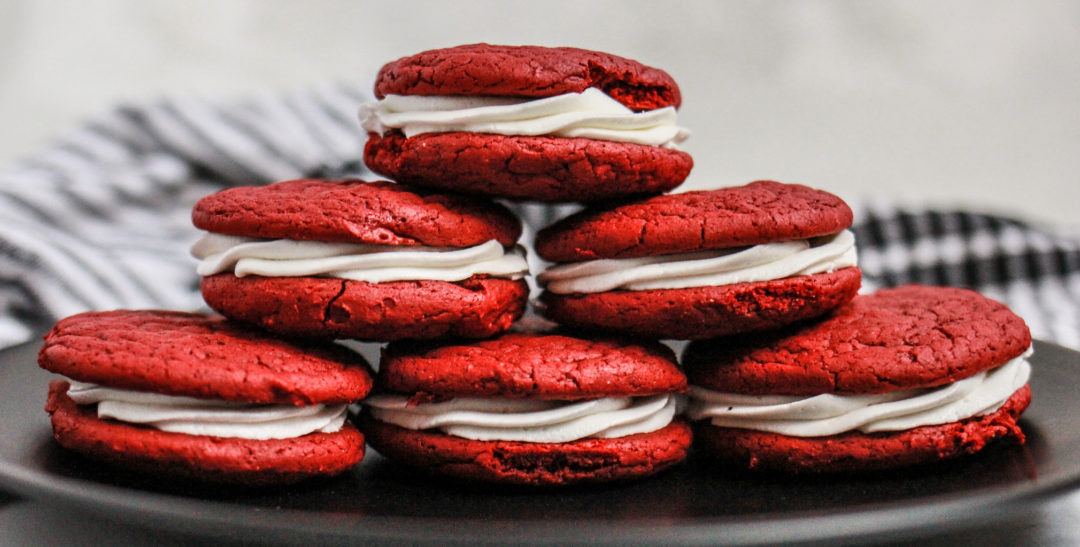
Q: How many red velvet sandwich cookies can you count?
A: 6